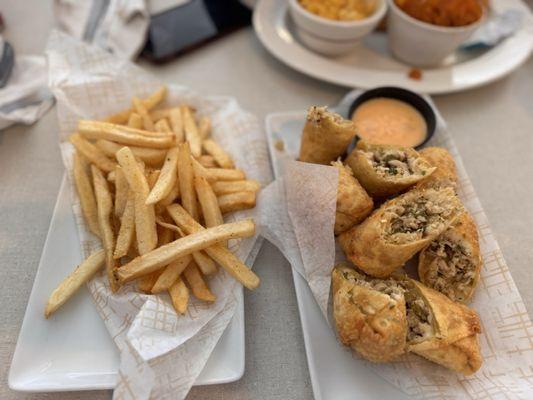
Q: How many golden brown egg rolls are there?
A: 8